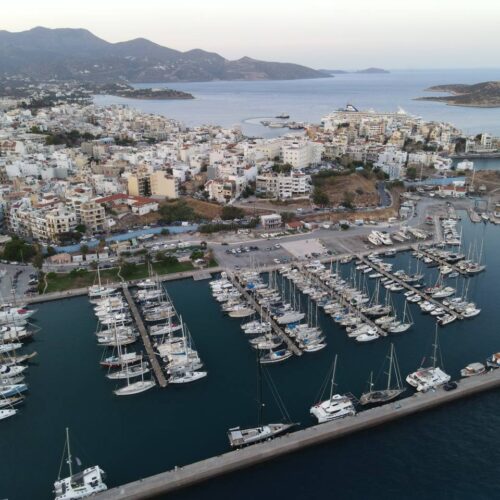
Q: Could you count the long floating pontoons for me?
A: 5